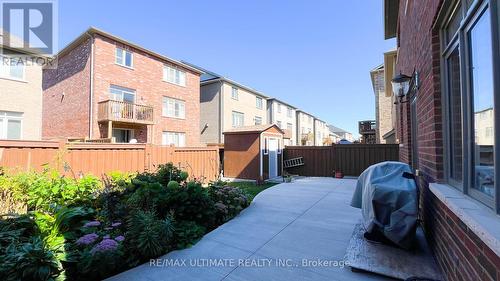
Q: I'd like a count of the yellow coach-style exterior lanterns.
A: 0